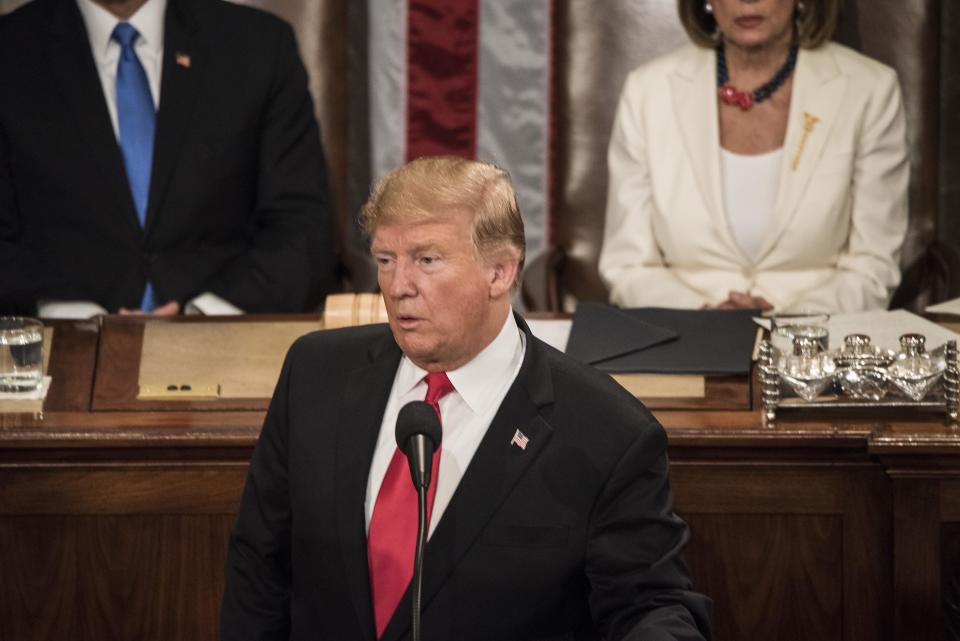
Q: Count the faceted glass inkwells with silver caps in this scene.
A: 3